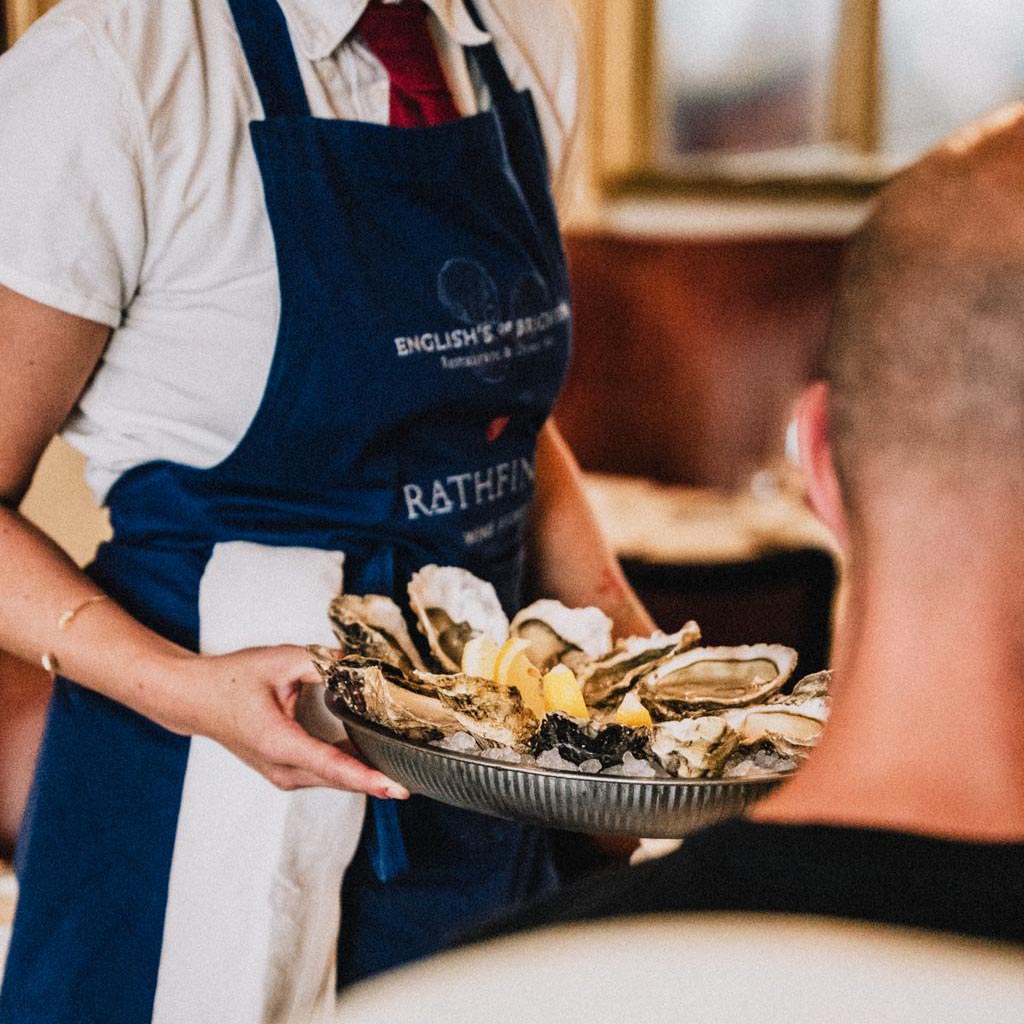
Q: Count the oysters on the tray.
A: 11